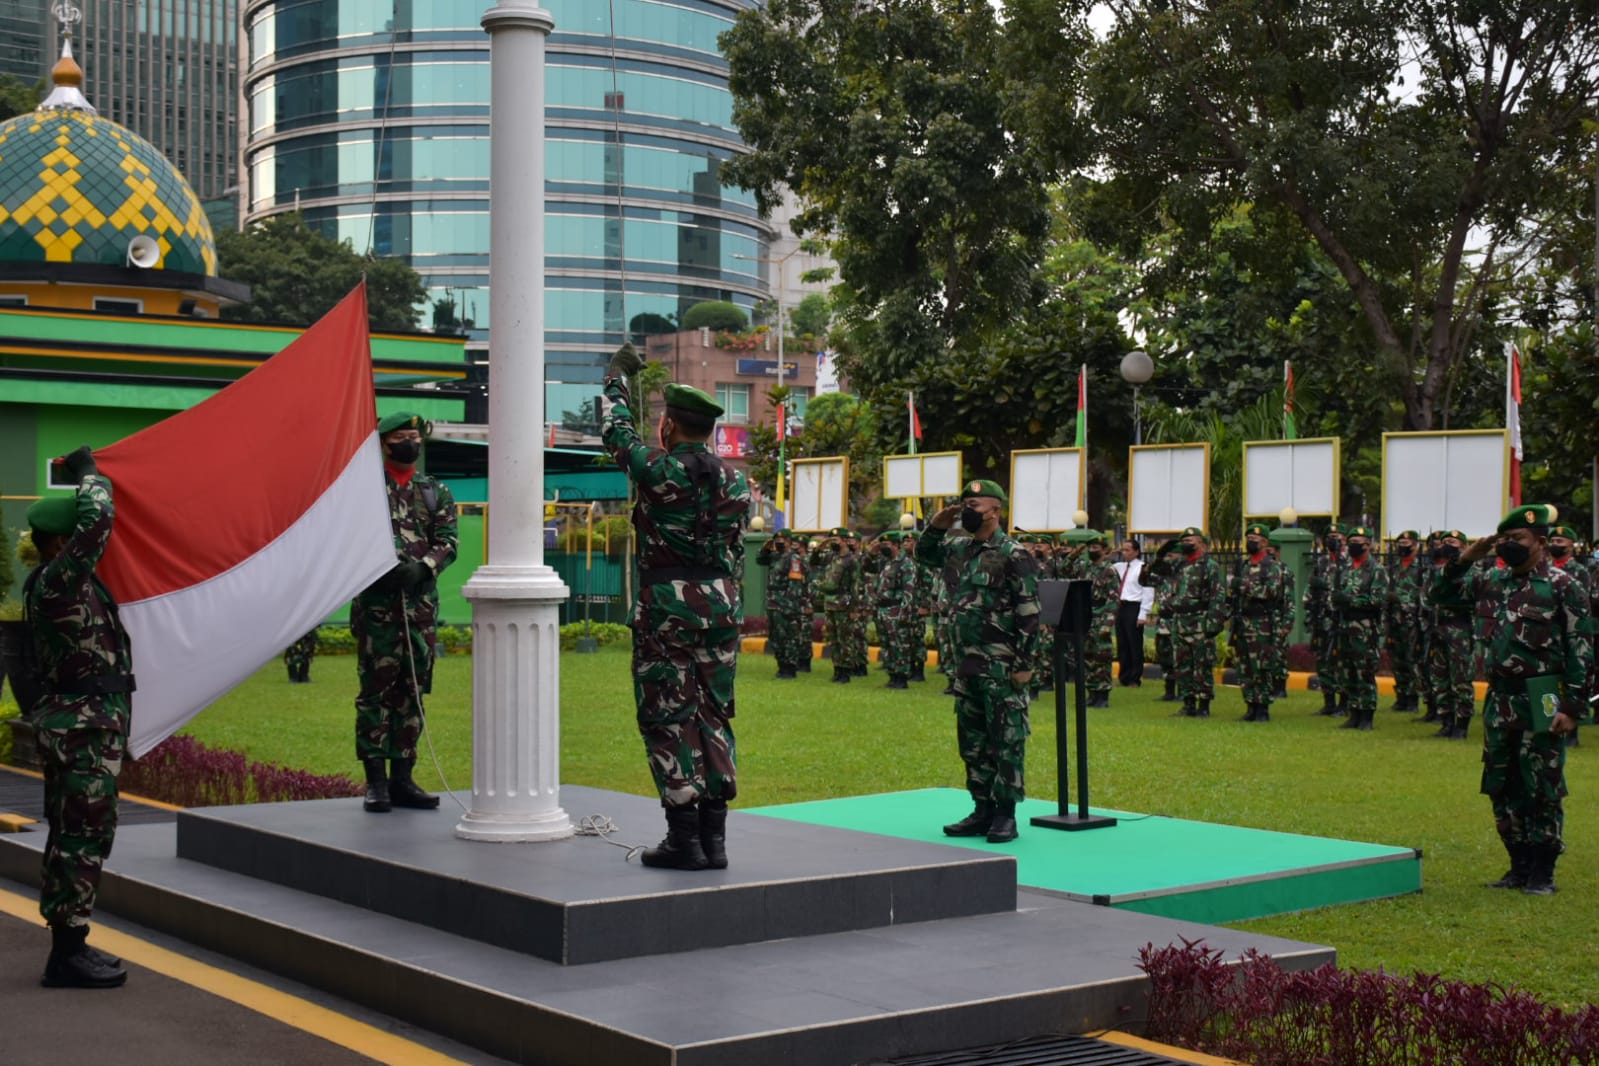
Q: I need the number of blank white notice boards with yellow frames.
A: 6